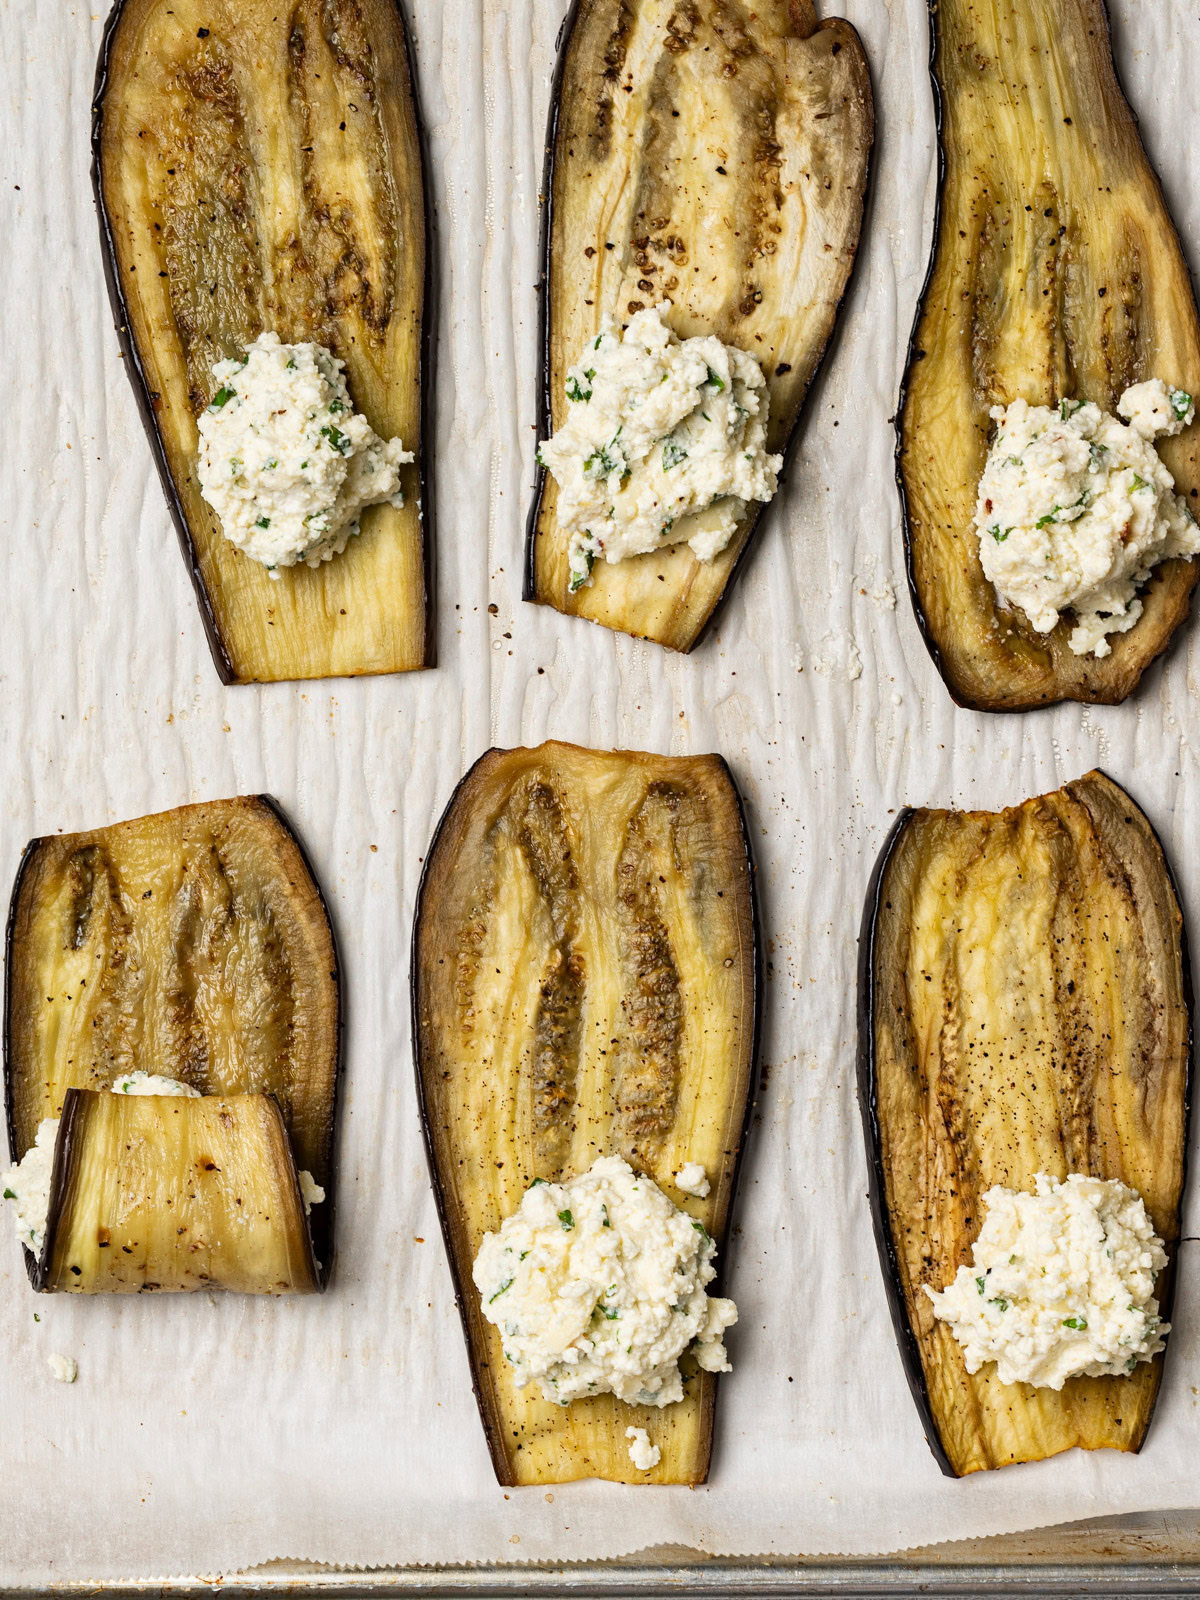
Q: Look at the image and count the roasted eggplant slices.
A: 6